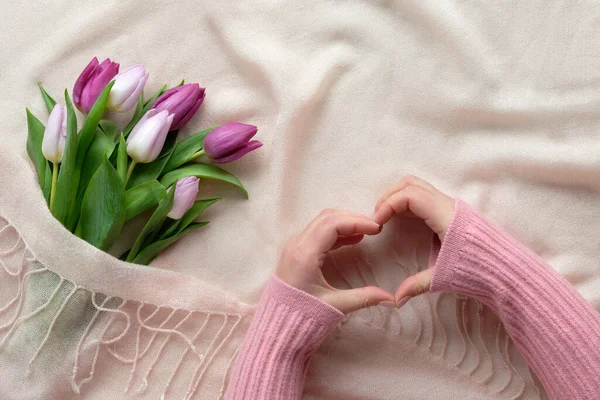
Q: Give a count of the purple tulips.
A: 3